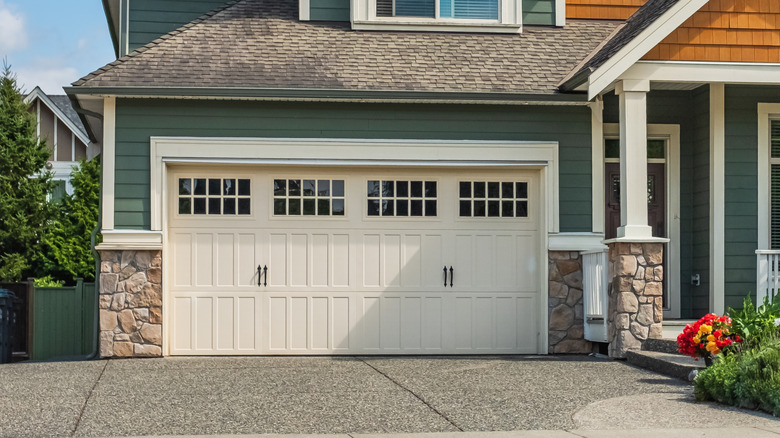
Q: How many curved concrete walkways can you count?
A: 1